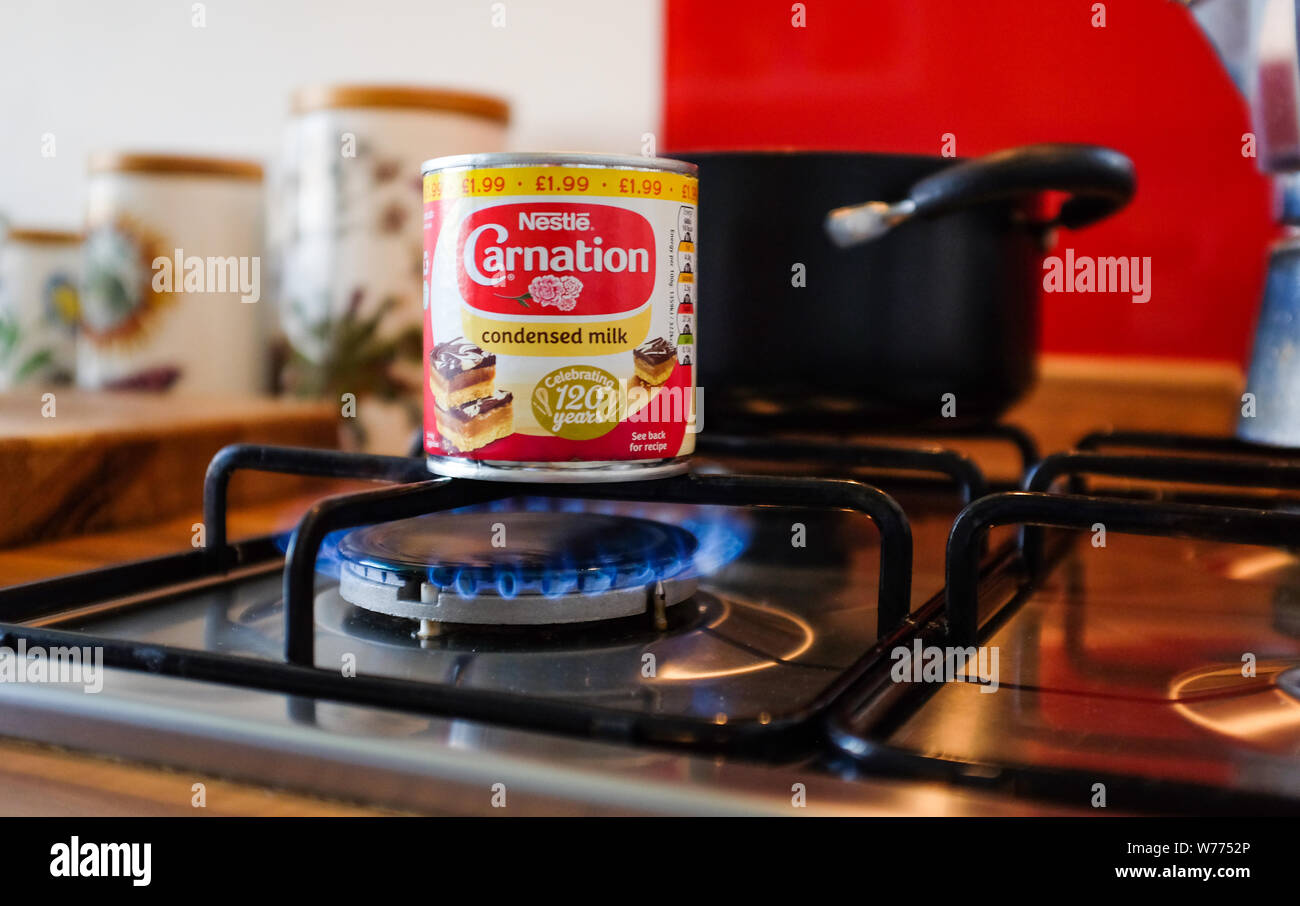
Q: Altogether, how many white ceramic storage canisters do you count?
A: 3